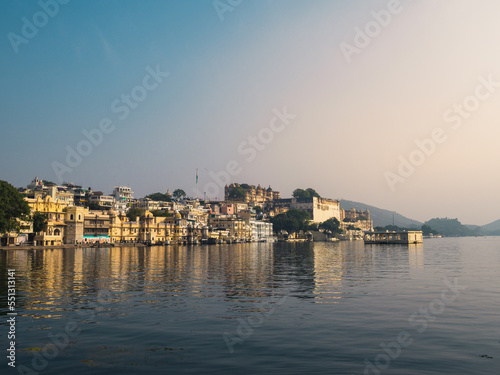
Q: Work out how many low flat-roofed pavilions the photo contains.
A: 1